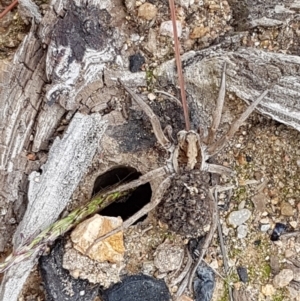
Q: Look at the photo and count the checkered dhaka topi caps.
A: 0